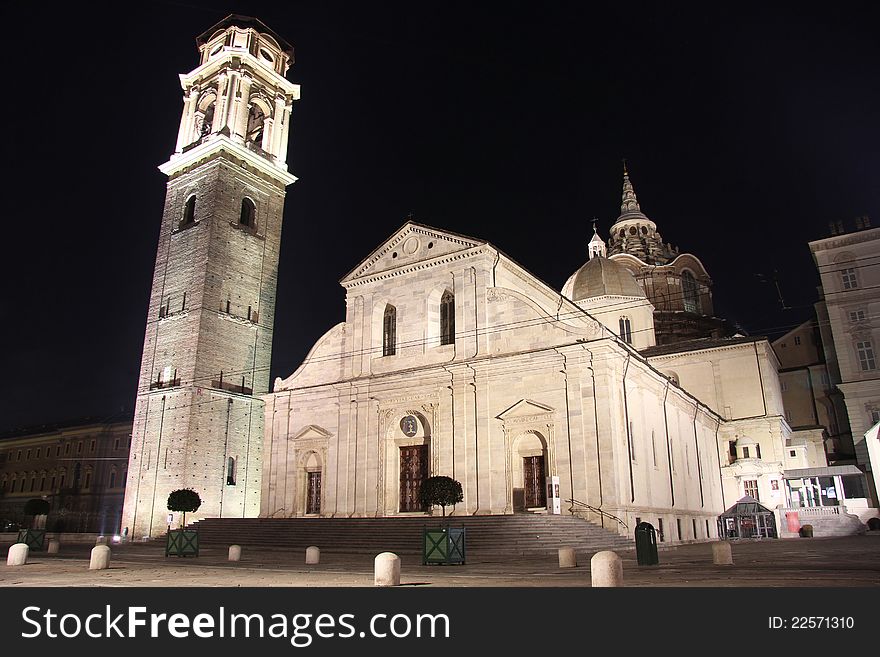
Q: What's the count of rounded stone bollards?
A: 9